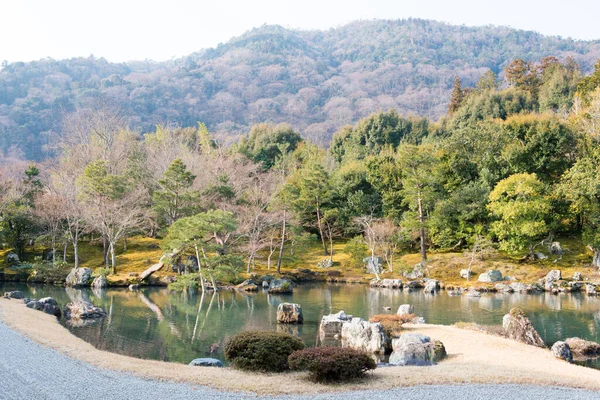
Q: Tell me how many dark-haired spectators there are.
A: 0